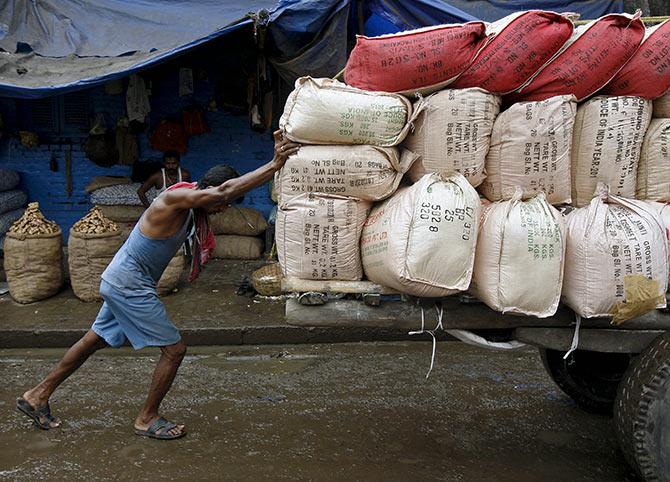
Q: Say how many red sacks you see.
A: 4